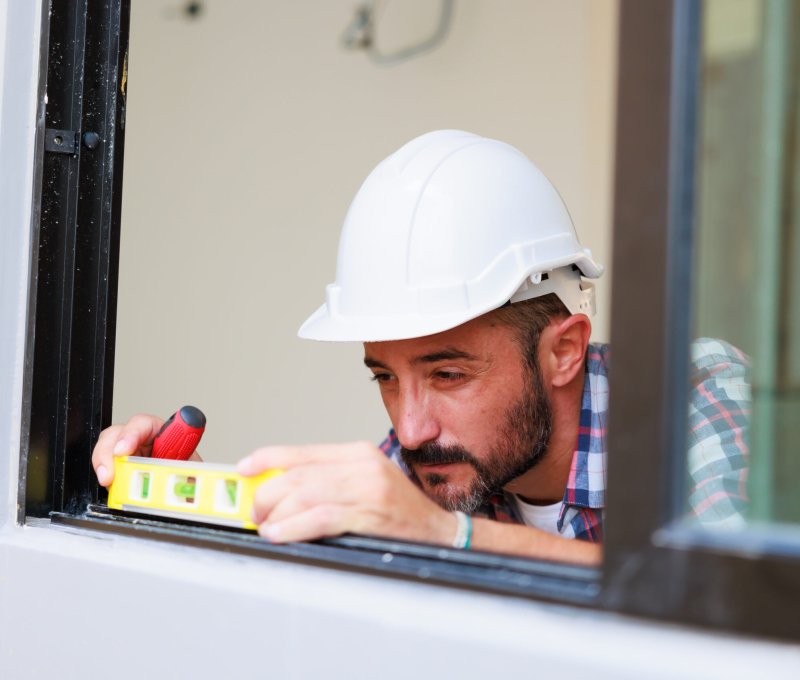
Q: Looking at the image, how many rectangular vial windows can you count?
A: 3